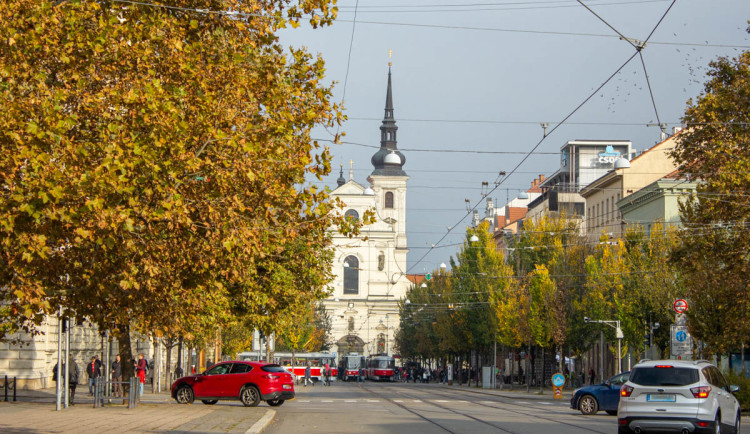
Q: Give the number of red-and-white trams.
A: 3